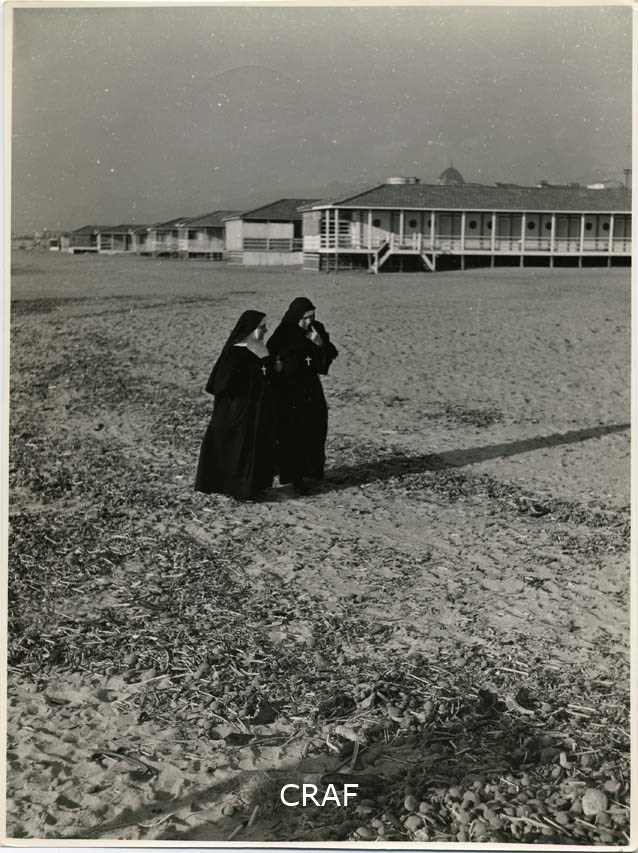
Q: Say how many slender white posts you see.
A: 11